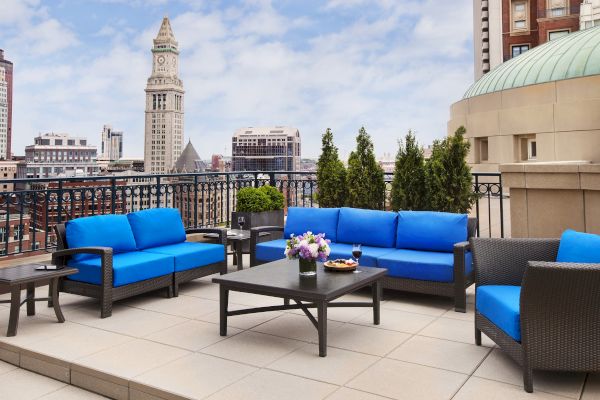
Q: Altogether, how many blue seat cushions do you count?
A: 6